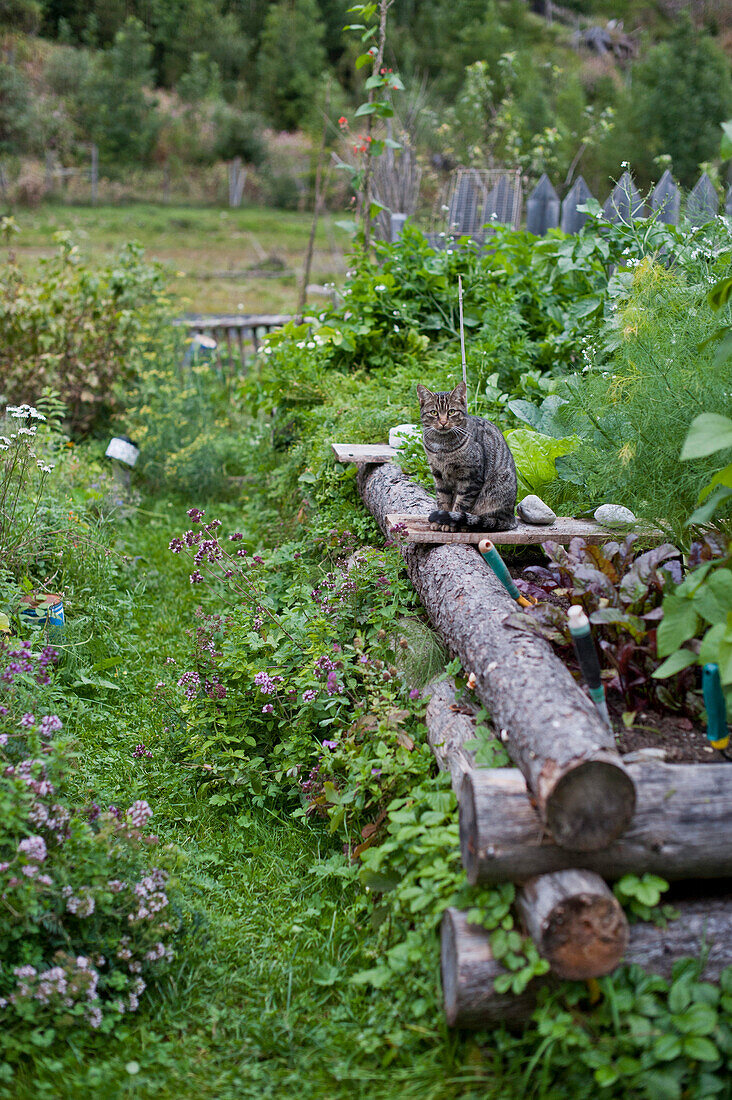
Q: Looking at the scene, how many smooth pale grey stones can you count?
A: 3